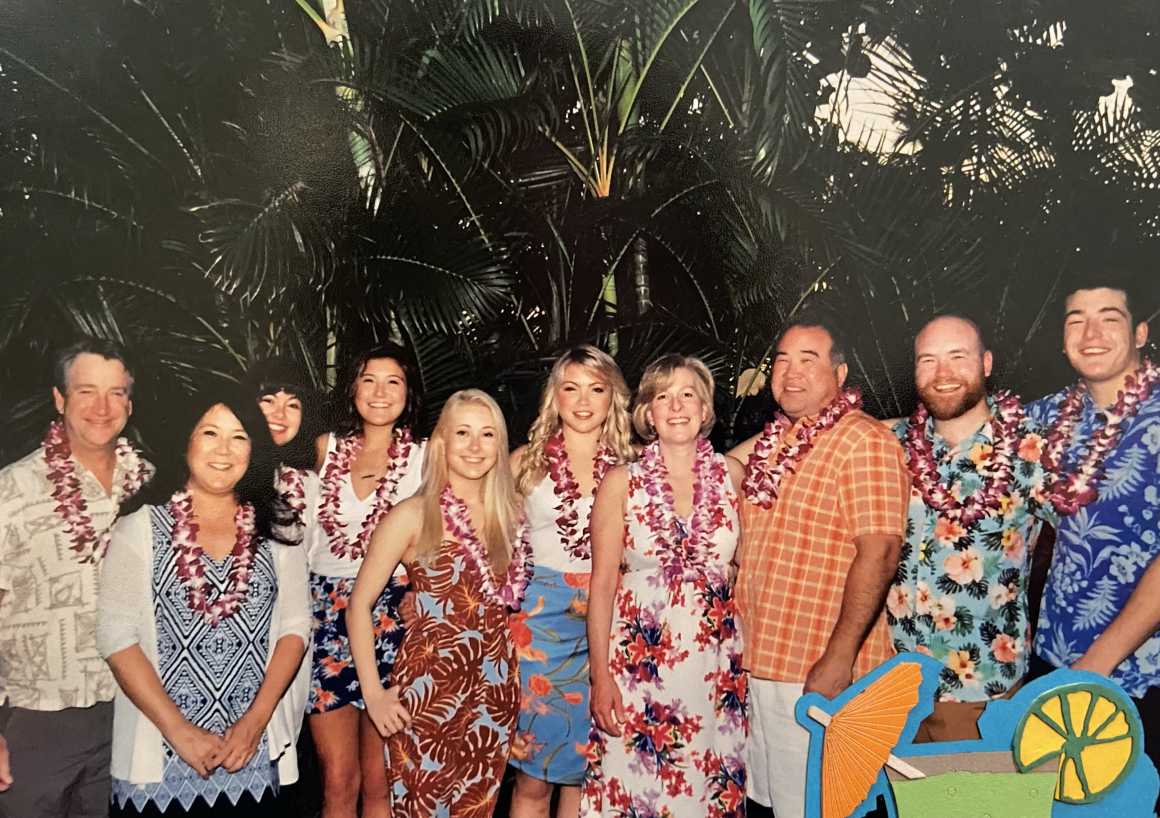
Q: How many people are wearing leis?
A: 10